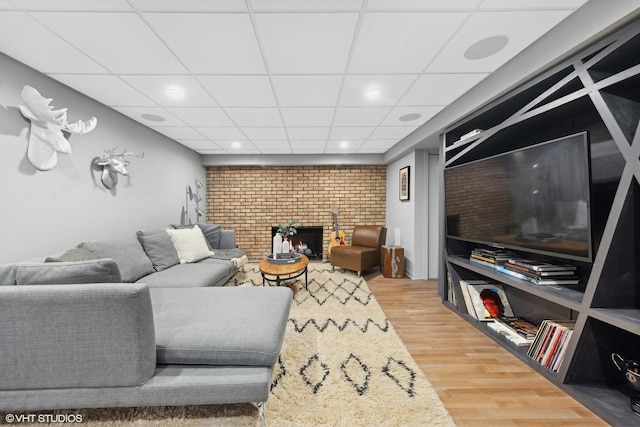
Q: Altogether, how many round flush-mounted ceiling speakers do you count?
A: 3